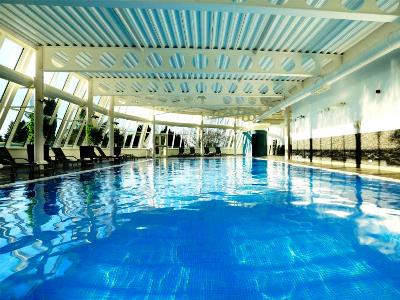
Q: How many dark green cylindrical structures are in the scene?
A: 1